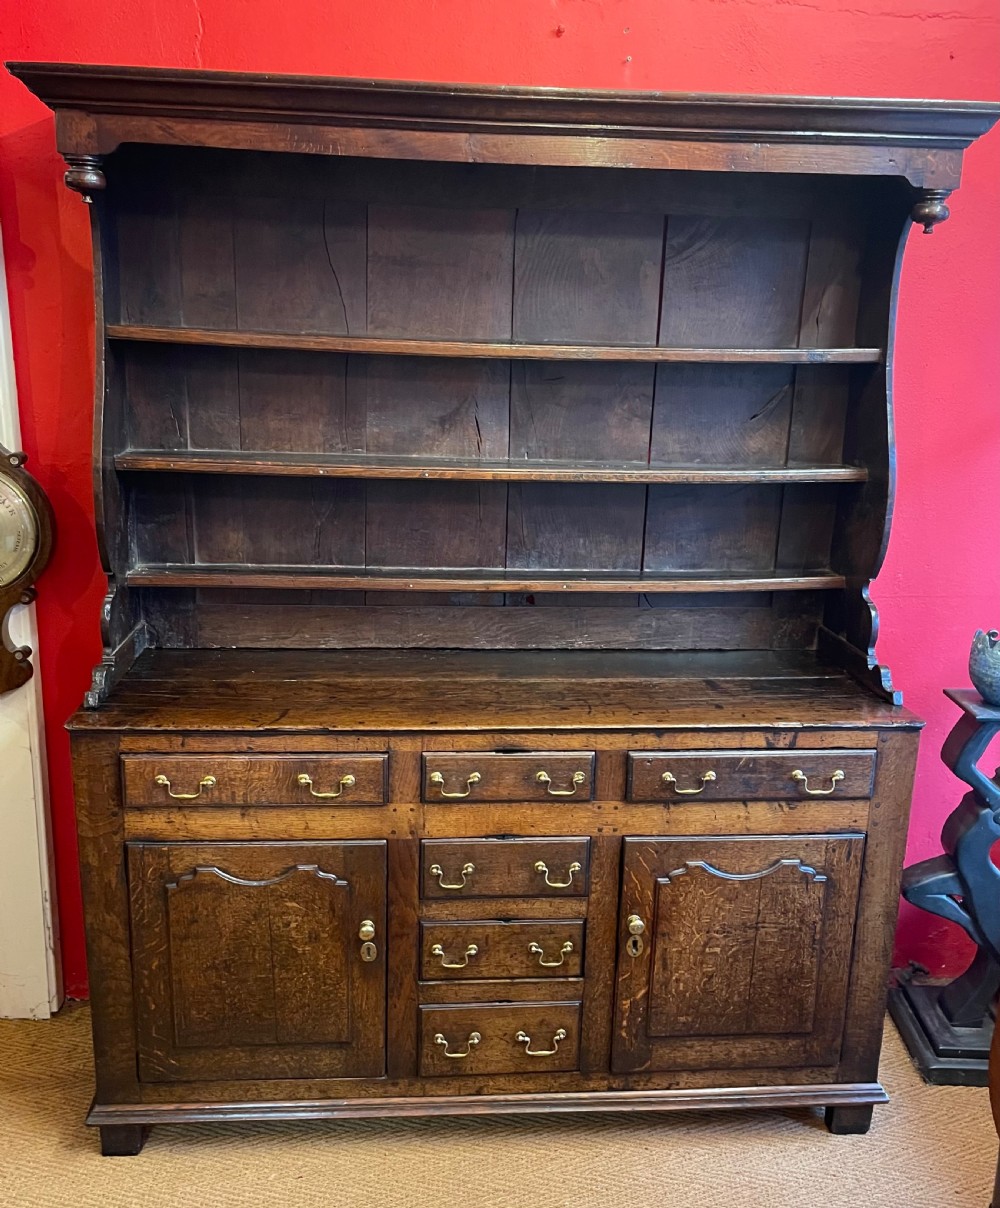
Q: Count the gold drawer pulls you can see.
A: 12